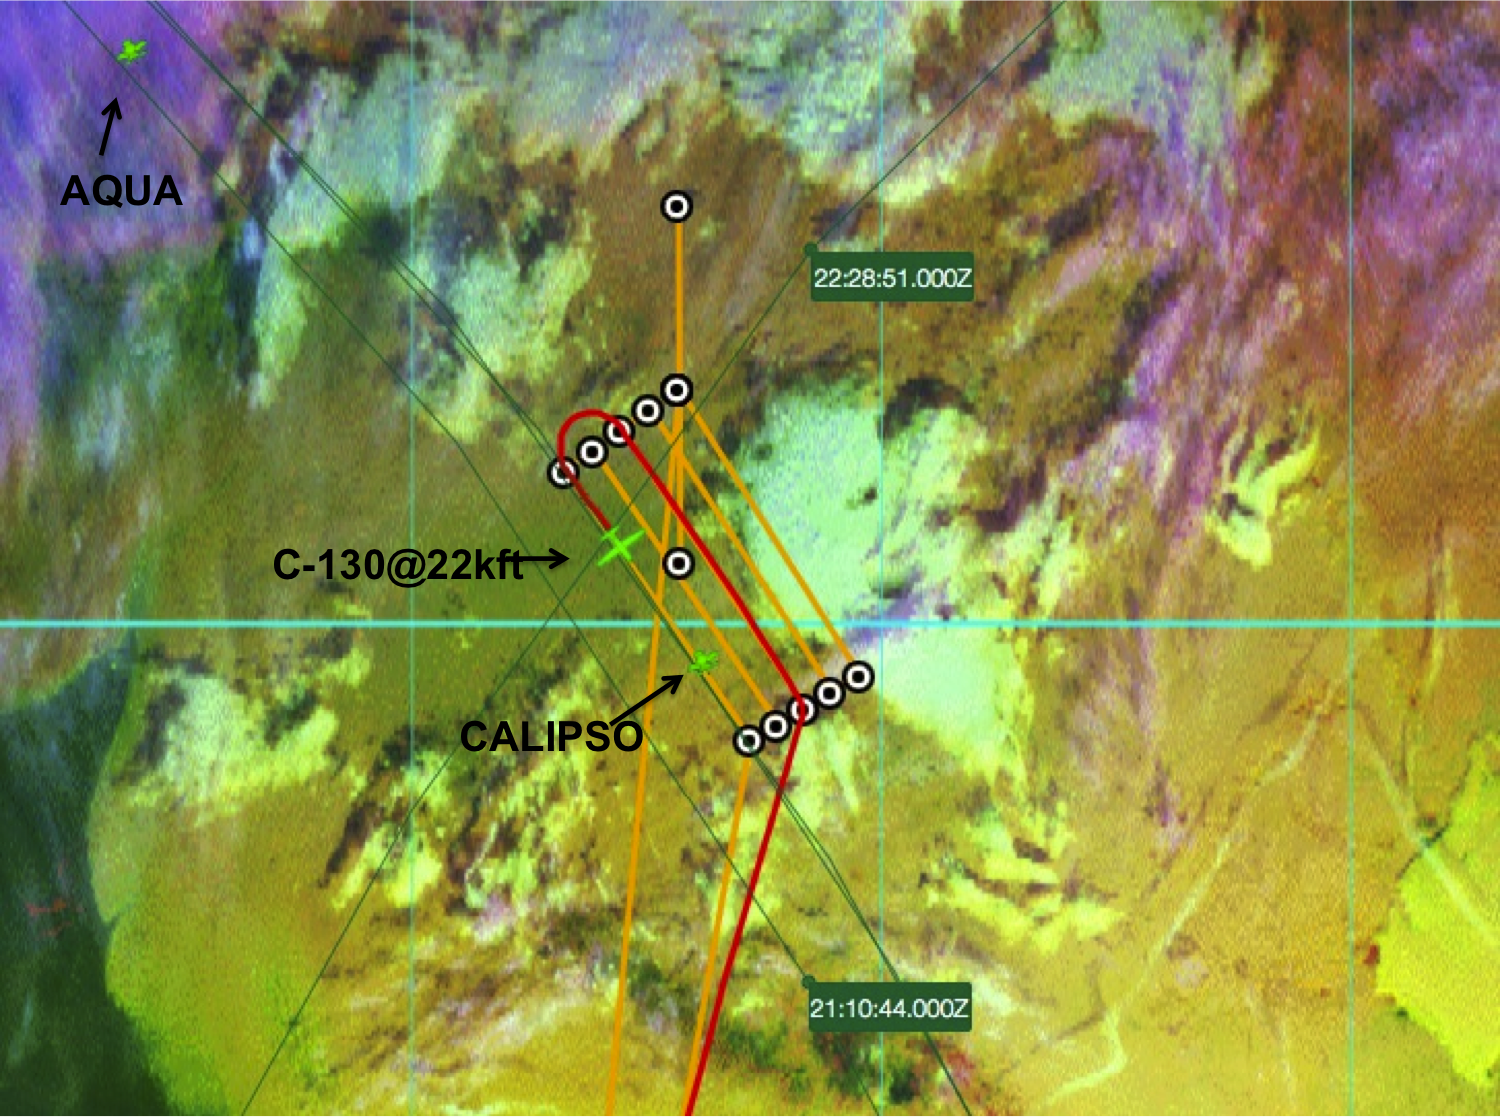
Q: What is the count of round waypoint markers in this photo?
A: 12